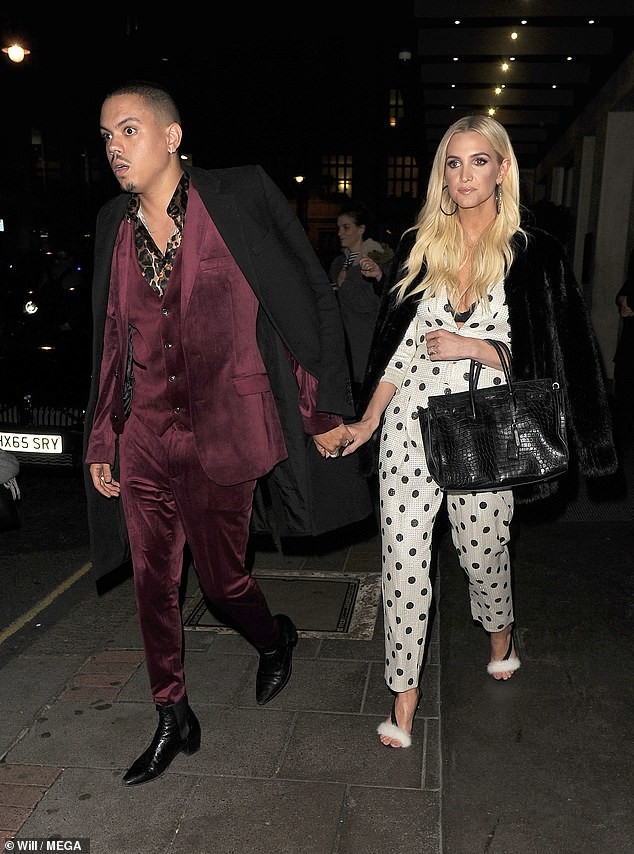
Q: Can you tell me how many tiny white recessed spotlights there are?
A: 10